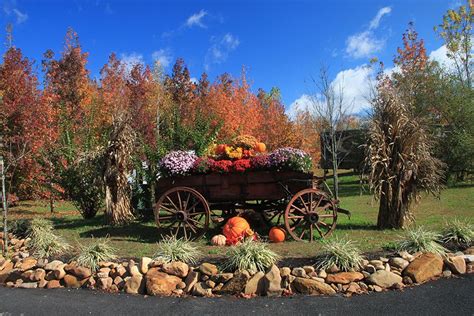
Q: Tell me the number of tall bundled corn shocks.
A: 2